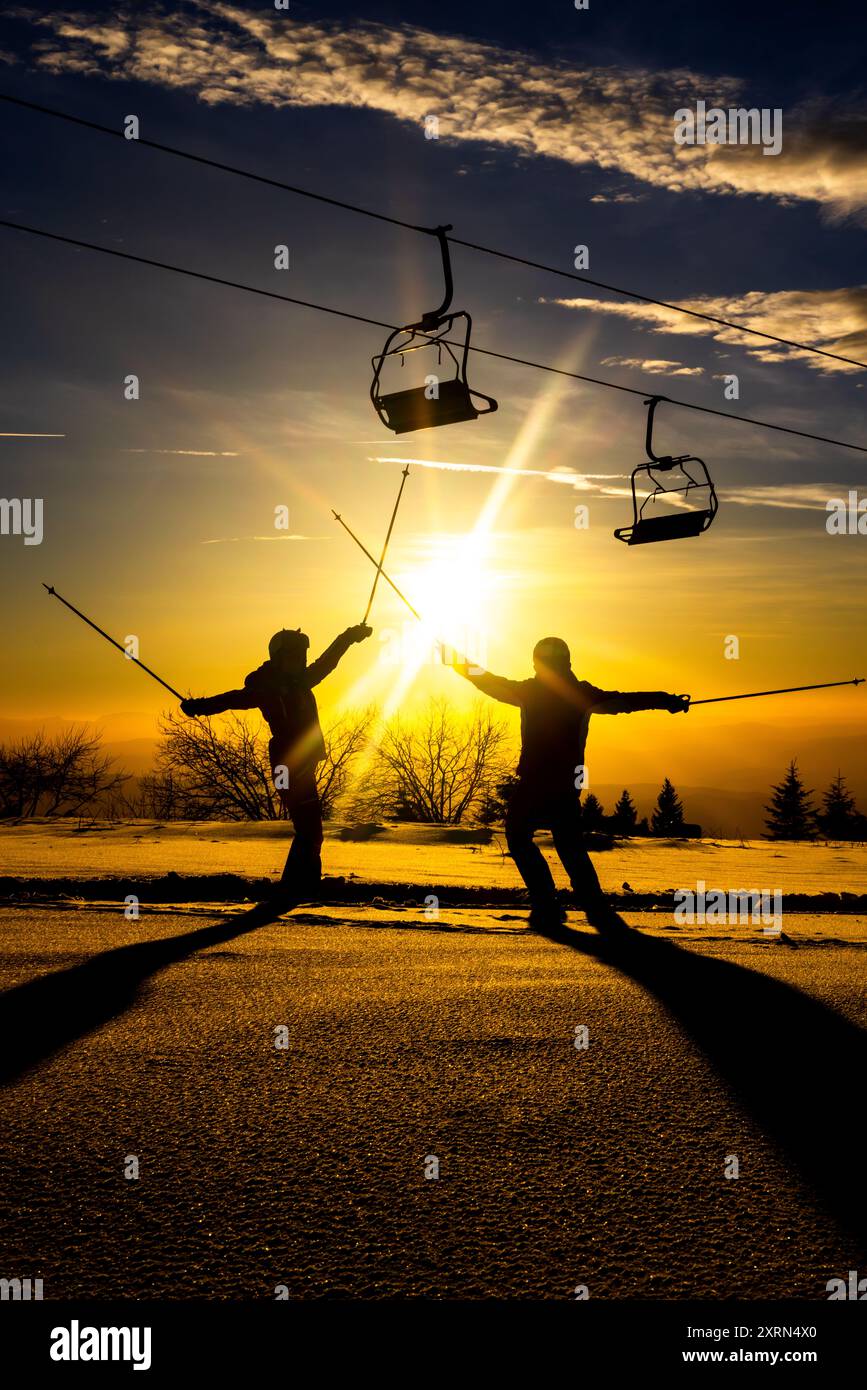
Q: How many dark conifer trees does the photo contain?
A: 5